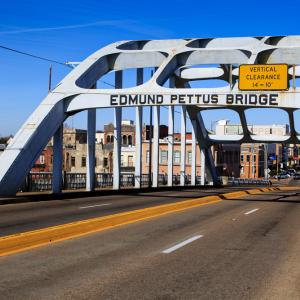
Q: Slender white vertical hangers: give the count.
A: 9